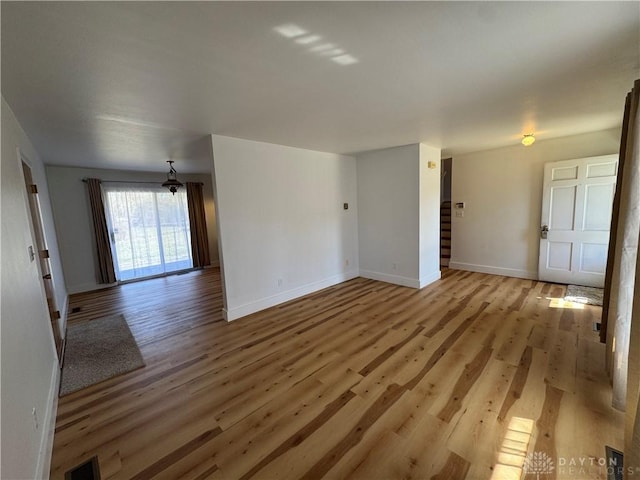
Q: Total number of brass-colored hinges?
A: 3